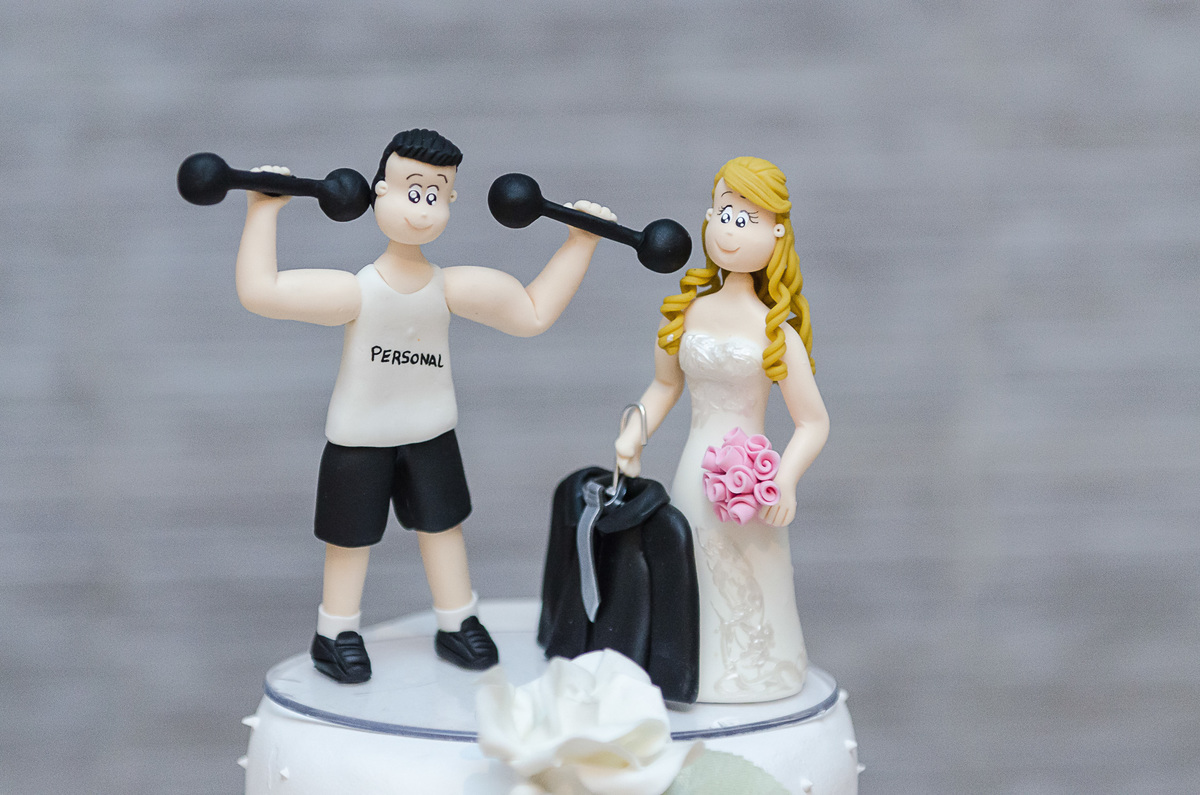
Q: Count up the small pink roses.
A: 10